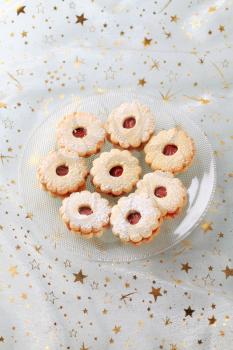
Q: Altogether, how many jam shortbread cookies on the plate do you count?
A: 8